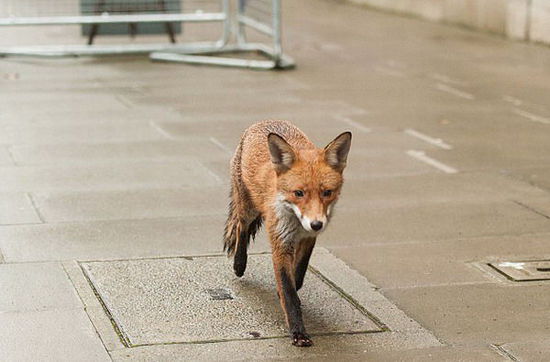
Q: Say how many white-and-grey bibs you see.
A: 1